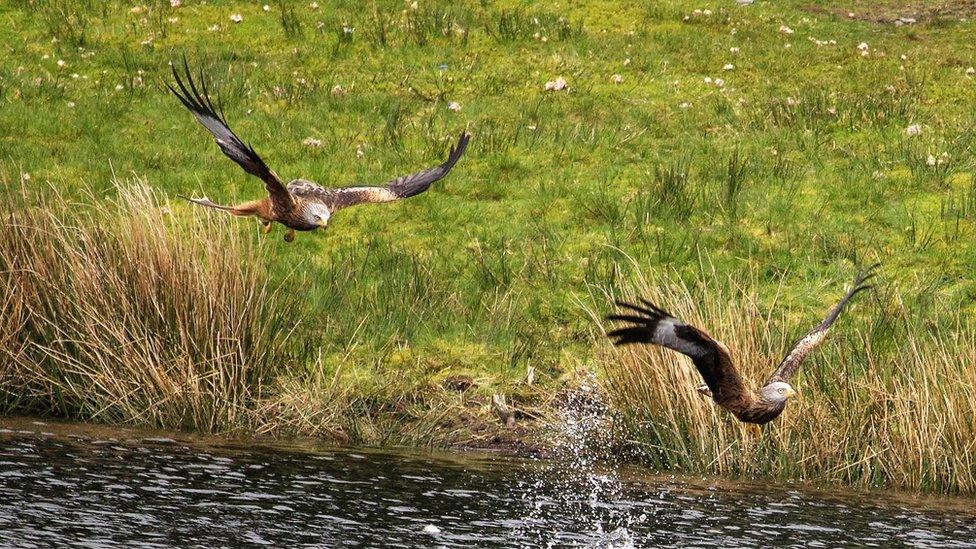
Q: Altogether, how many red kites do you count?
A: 2